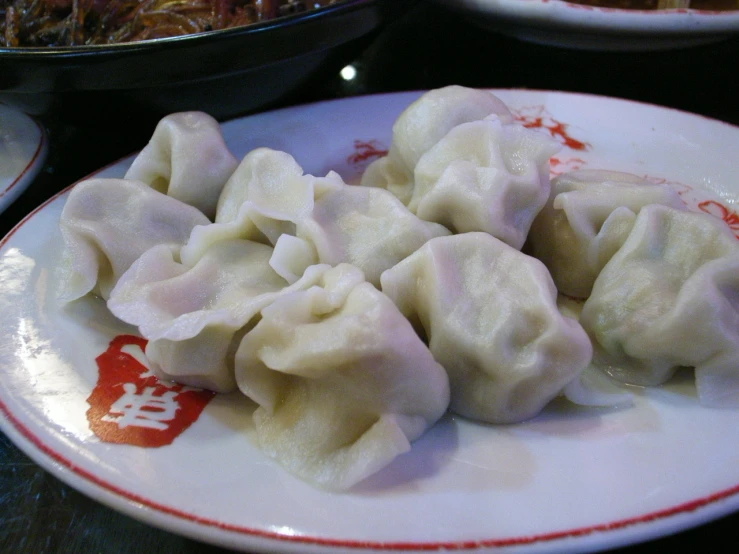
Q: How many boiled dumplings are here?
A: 11